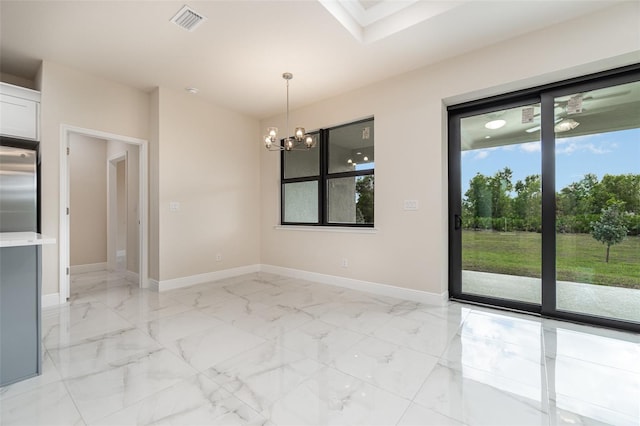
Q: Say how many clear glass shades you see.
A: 5